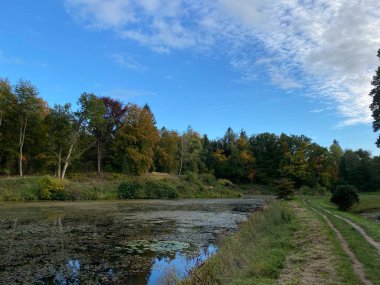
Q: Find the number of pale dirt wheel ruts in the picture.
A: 2